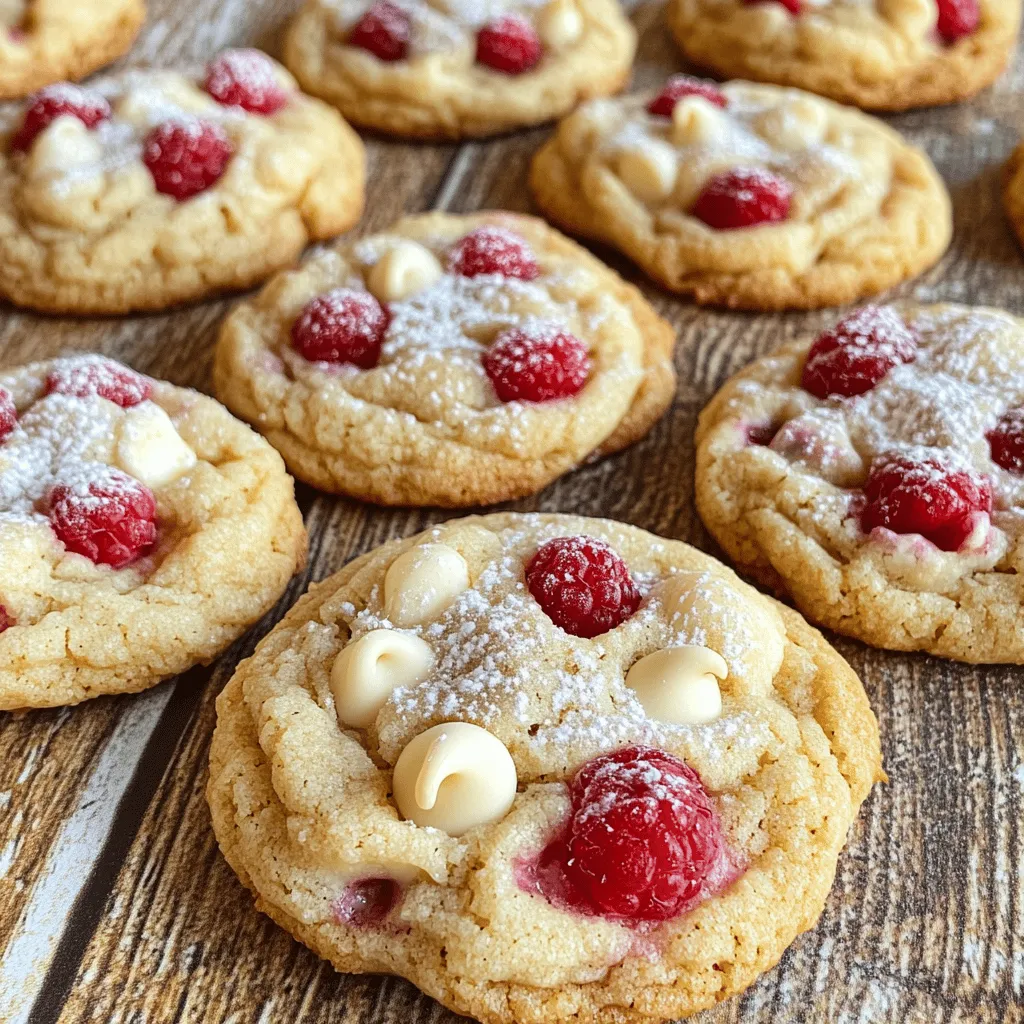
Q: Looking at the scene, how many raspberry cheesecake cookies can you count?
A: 10